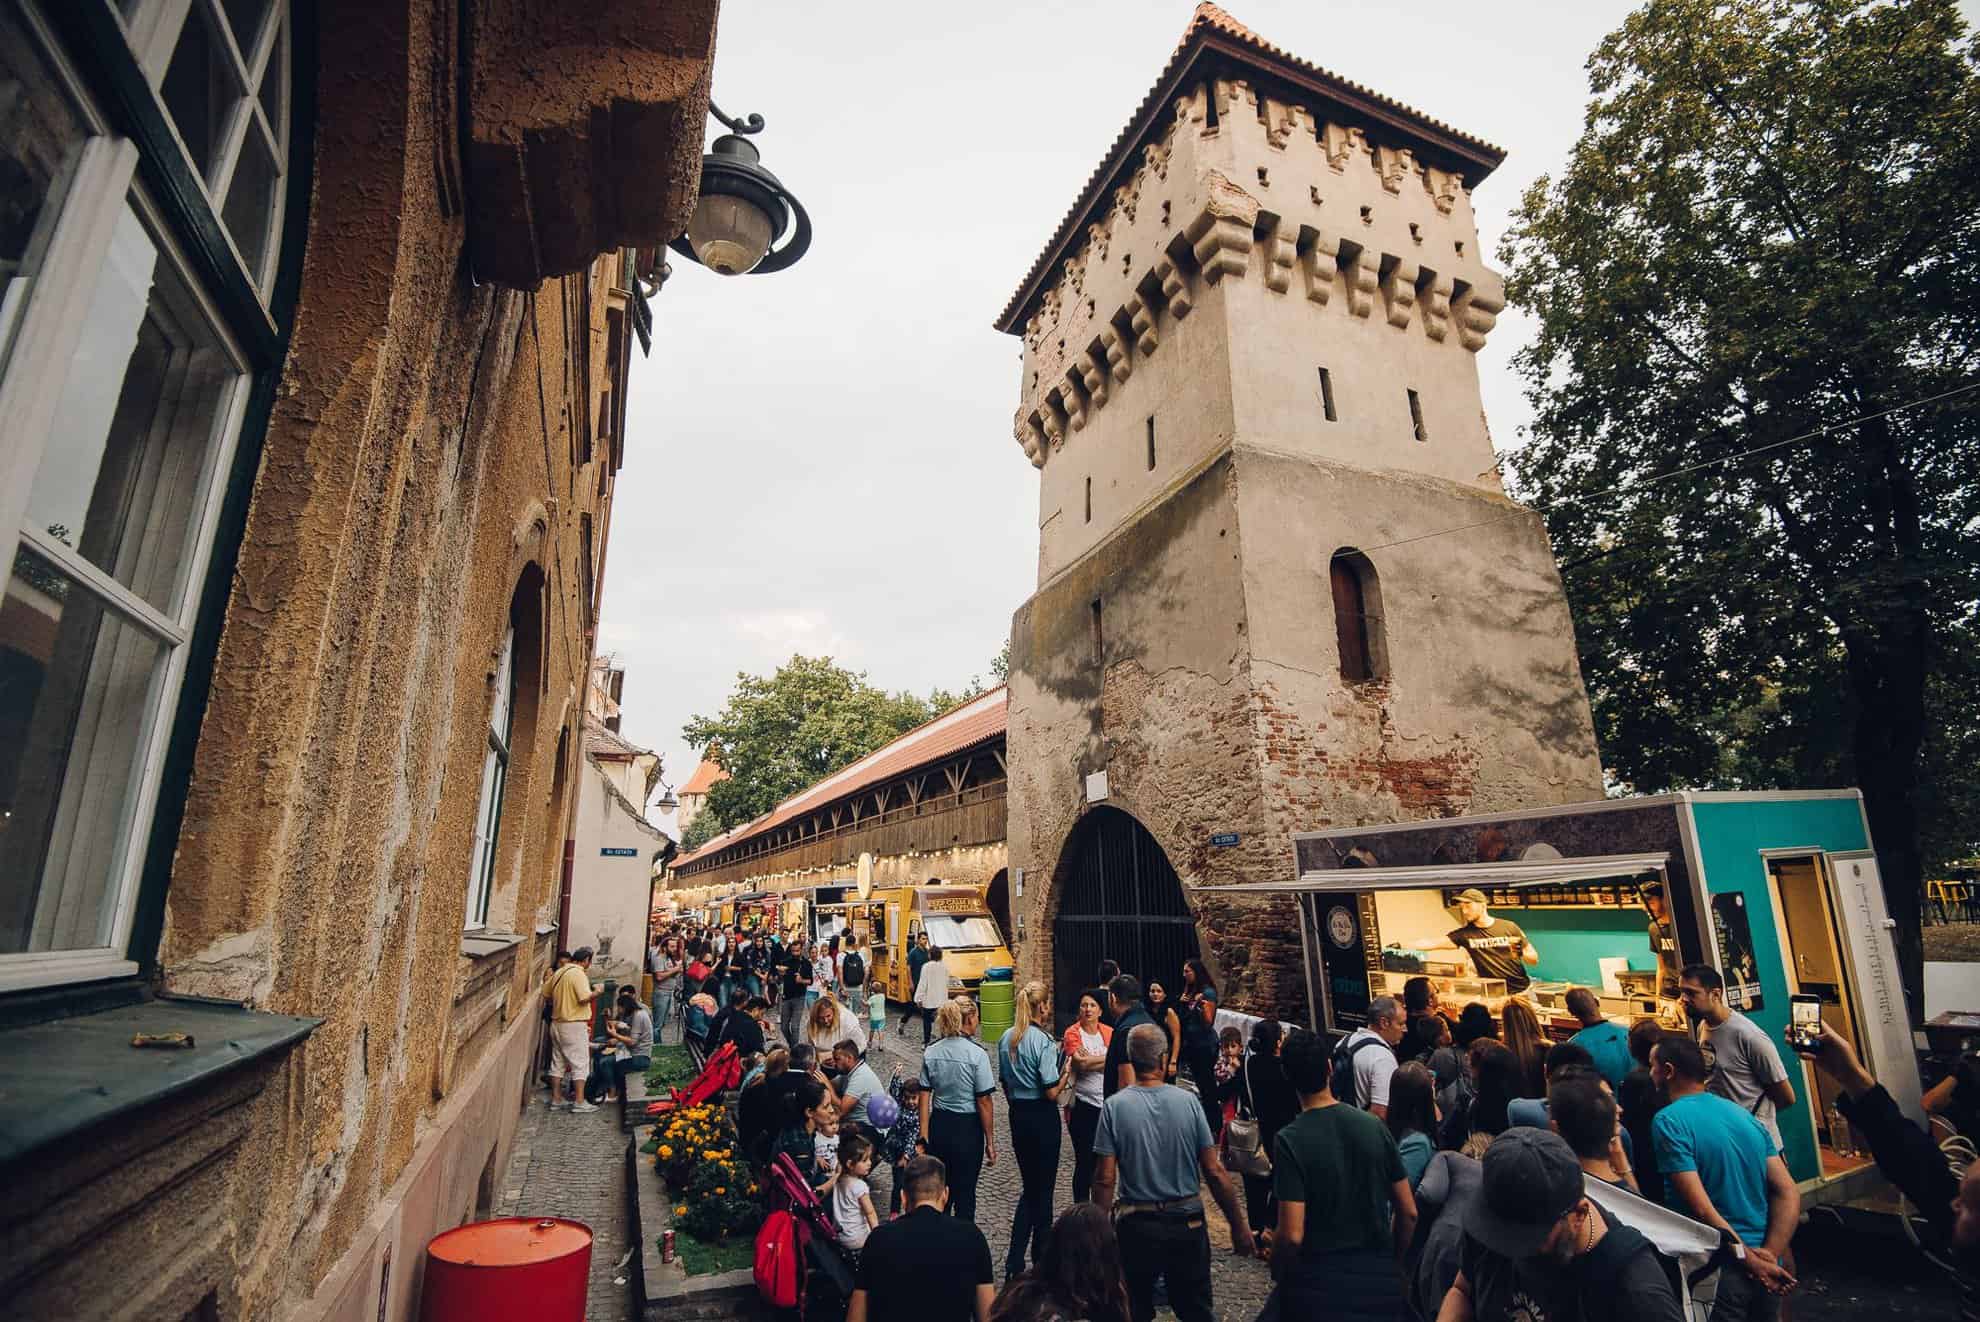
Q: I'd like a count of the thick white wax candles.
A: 0